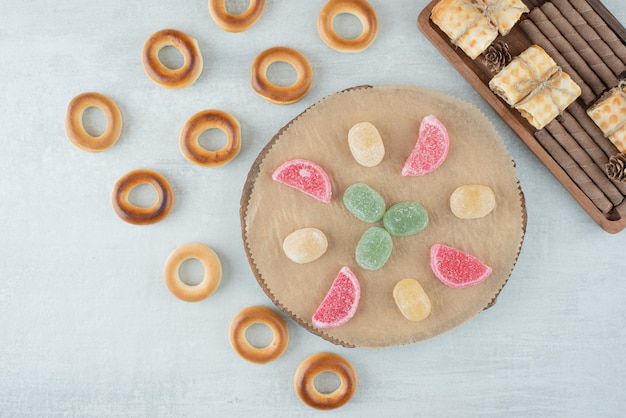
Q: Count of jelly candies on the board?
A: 11